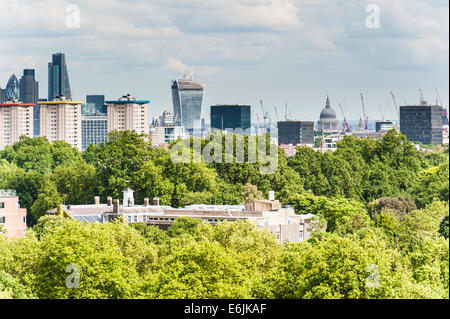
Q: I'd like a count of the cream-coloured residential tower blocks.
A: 3